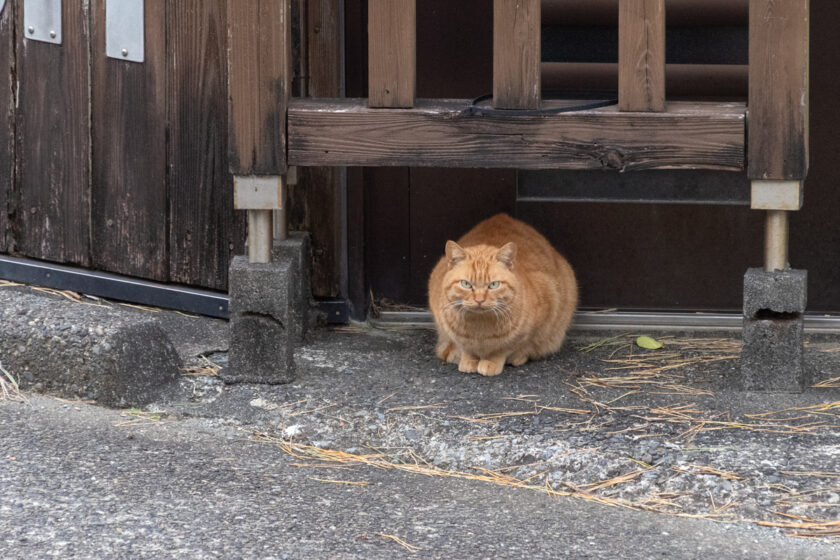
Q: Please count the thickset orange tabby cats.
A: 1